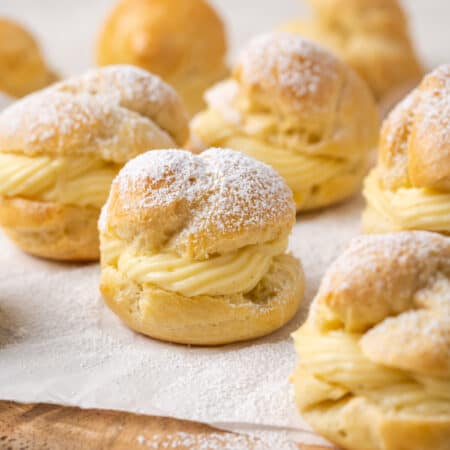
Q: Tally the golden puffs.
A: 8